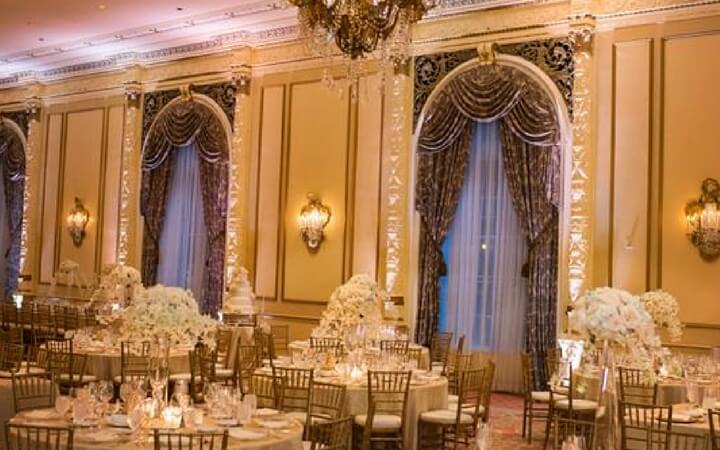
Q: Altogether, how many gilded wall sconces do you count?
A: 3